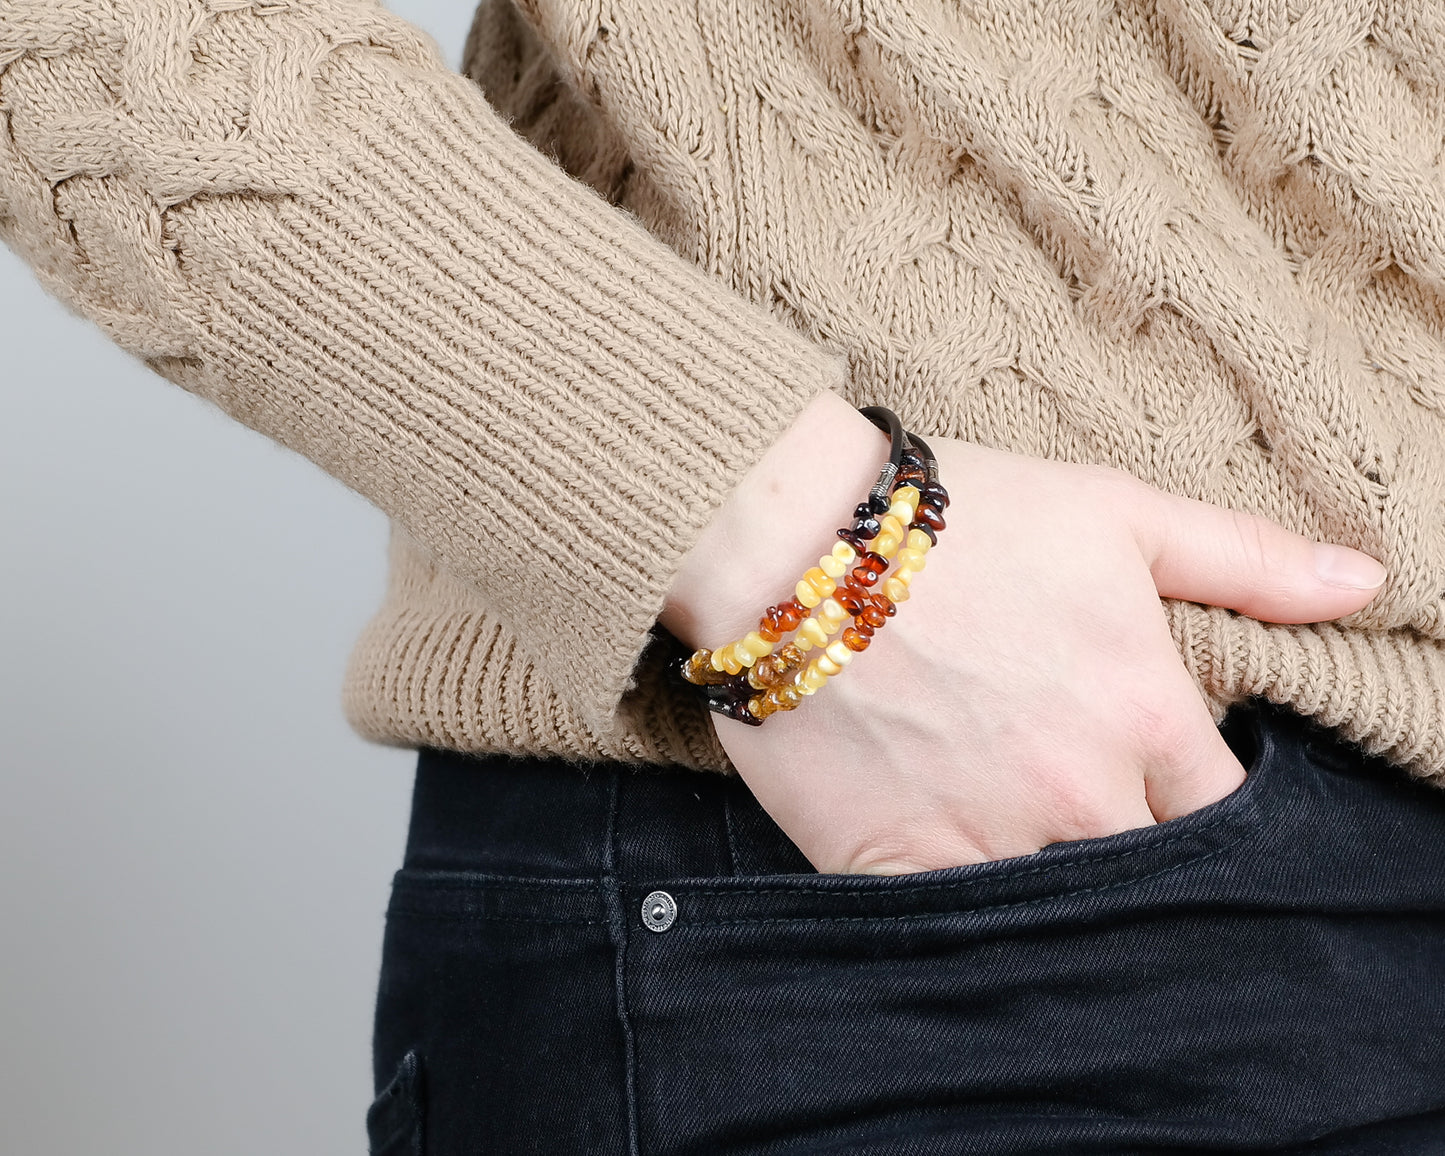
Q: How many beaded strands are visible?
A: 3